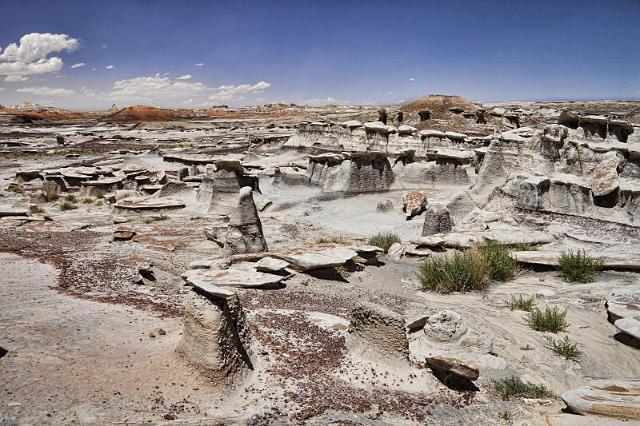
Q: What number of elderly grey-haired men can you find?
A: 0